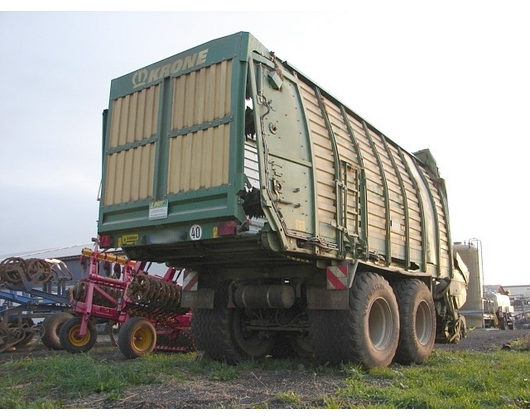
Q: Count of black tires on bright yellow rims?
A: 2